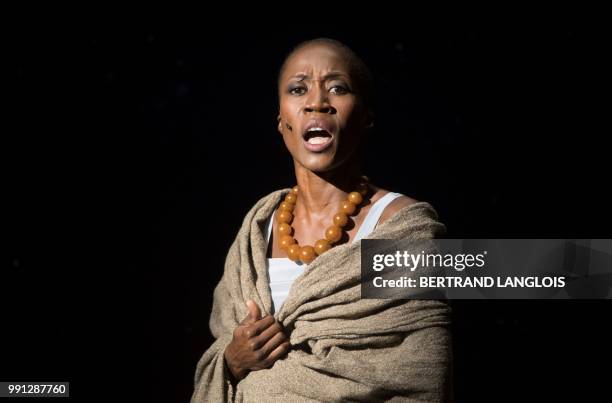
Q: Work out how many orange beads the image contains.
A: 13